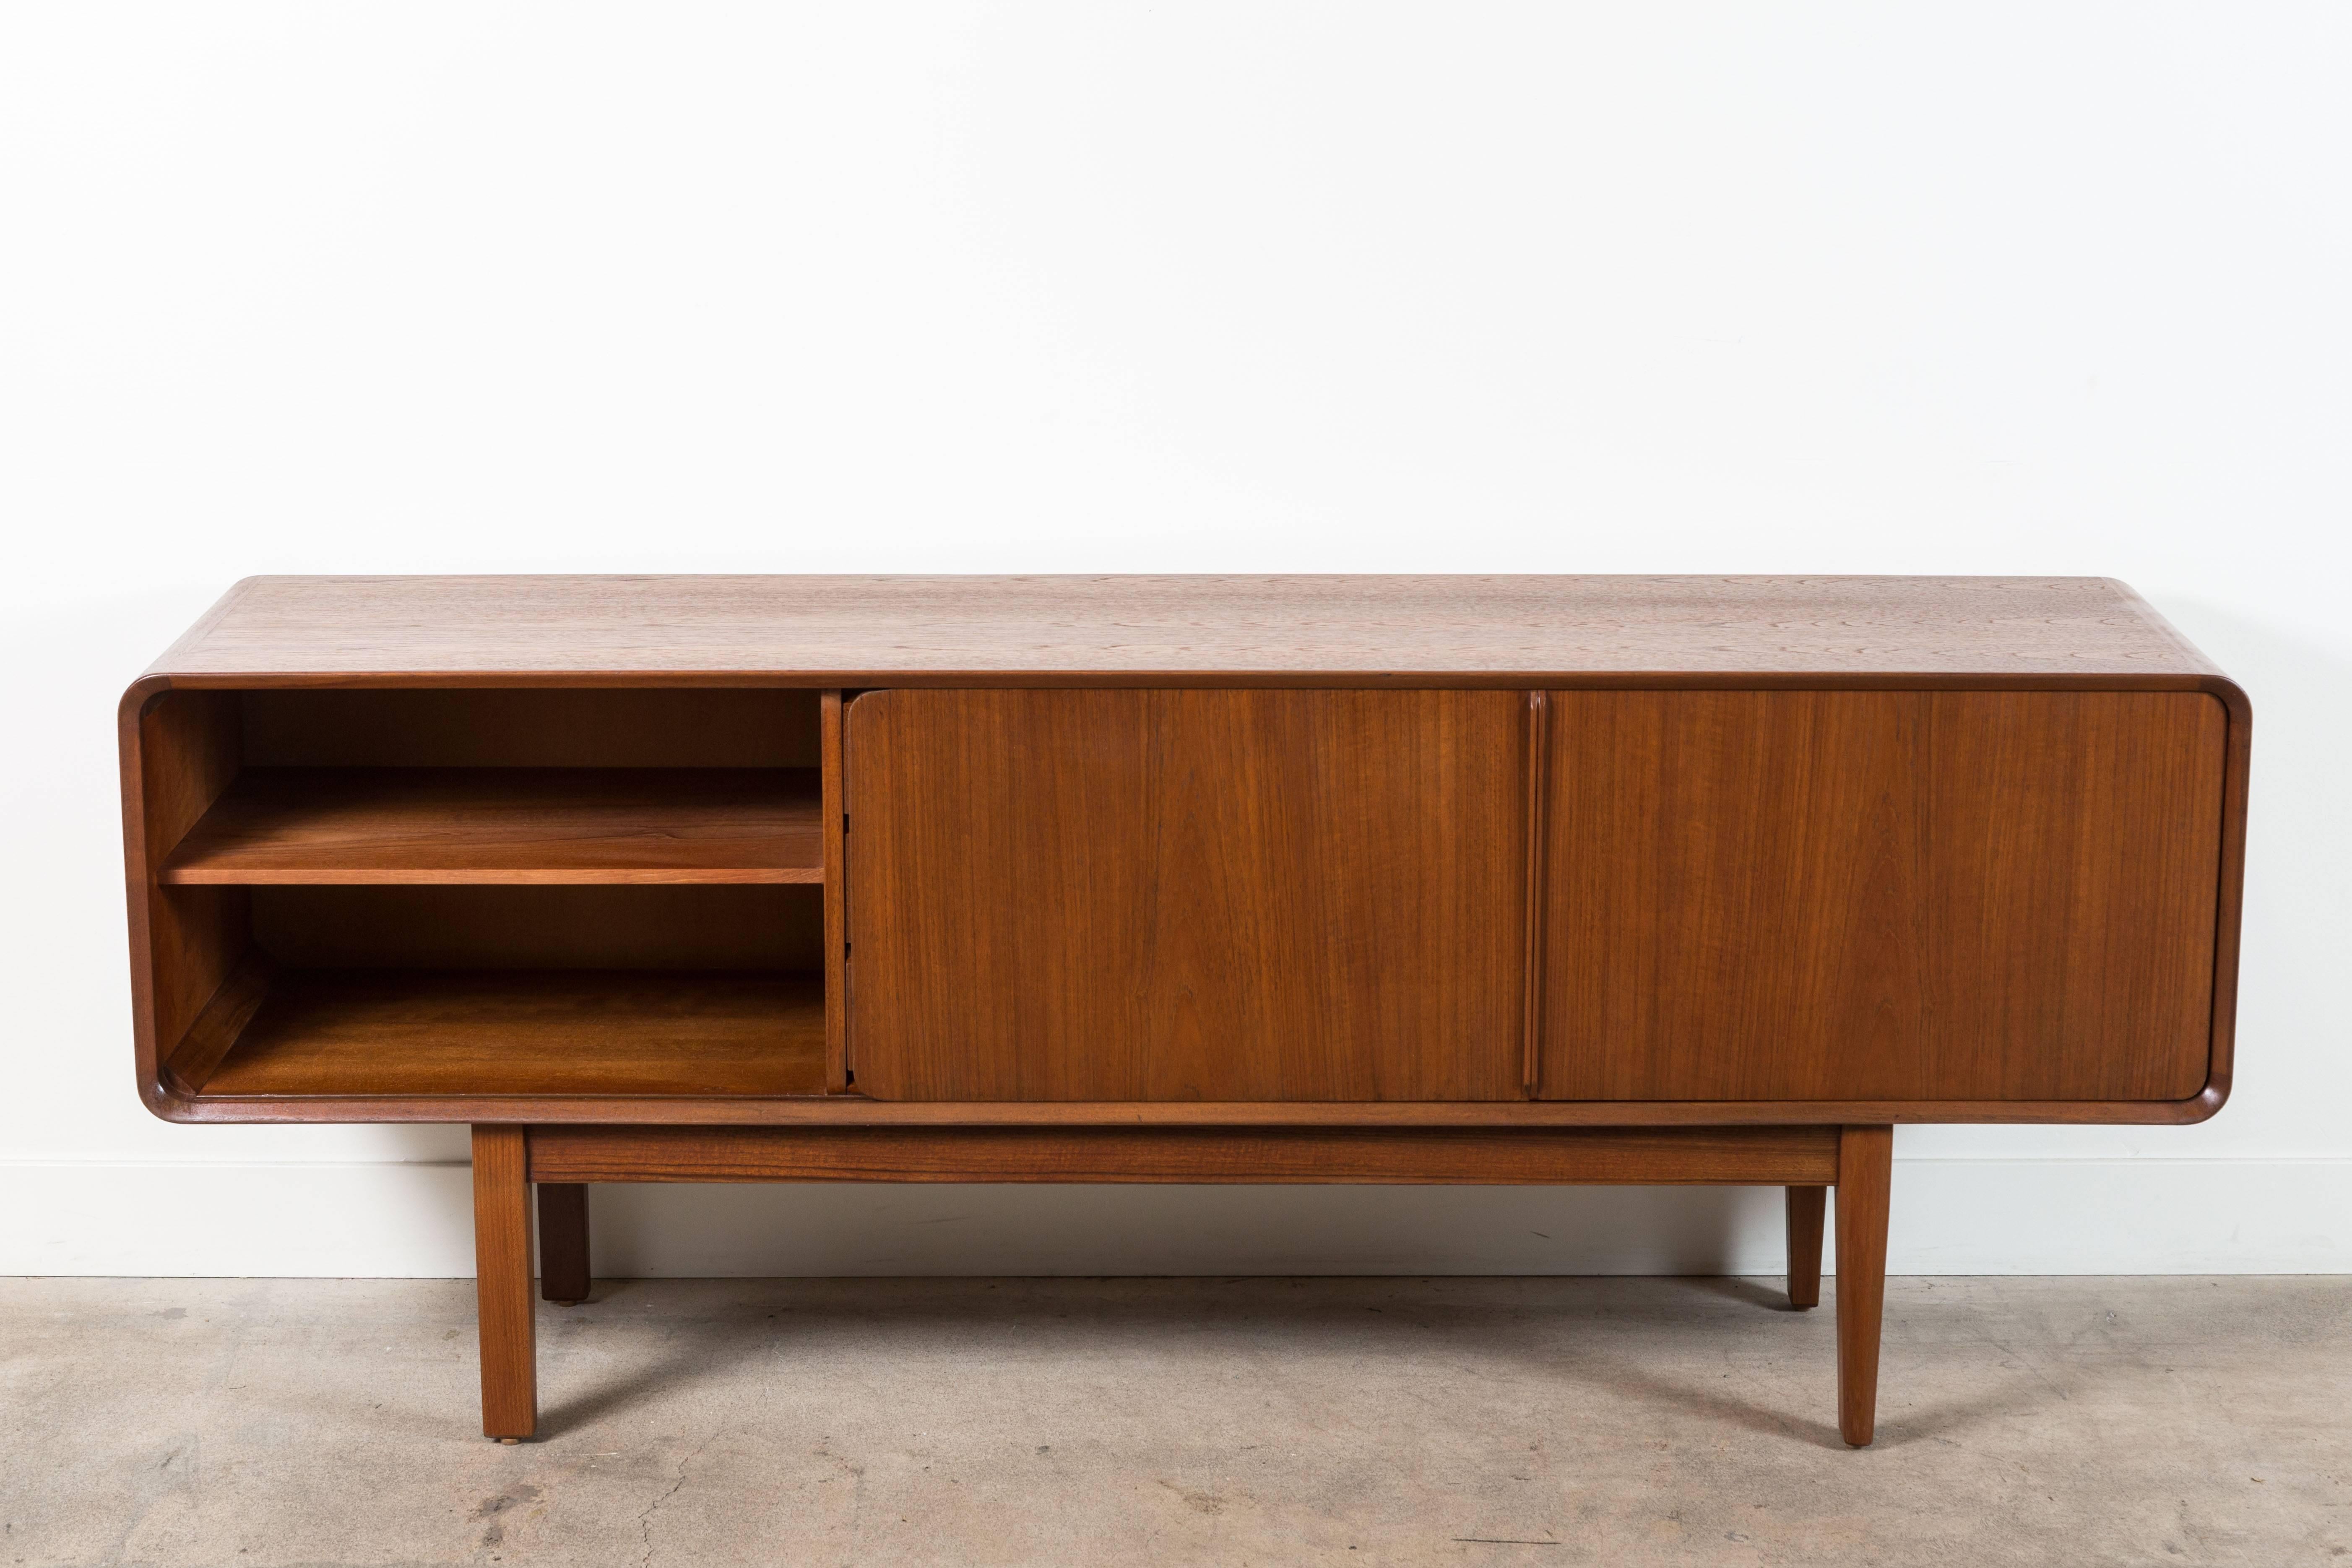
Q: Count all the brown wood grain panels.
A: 2